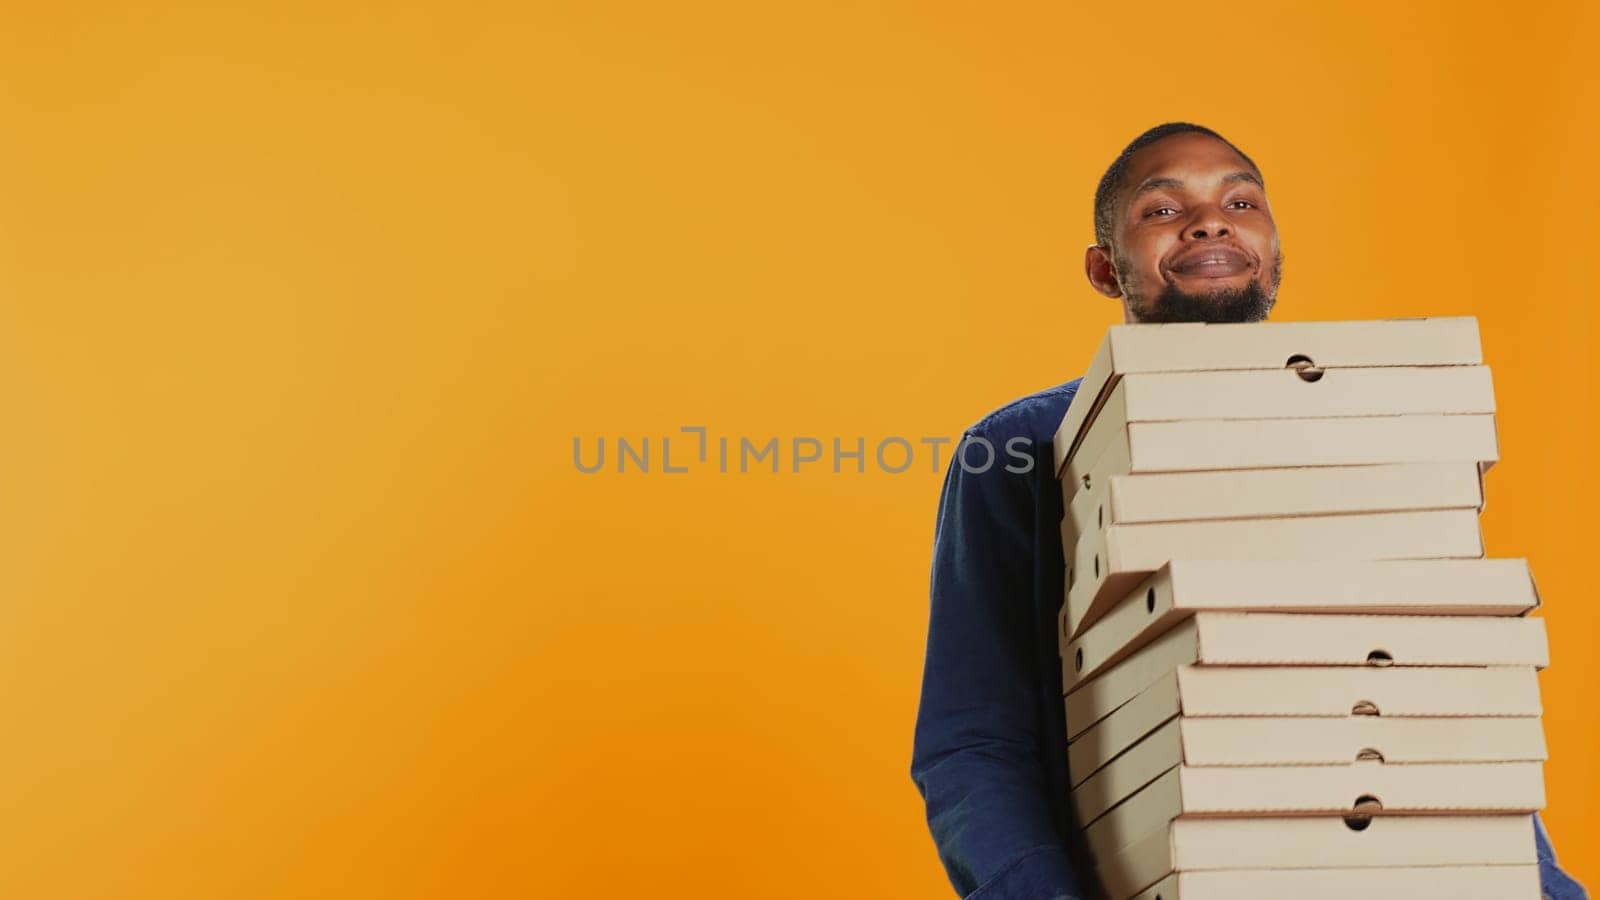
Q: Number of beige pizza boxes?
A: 12